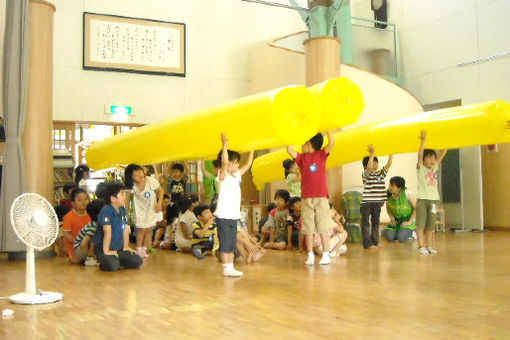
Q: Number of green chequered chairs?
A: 1